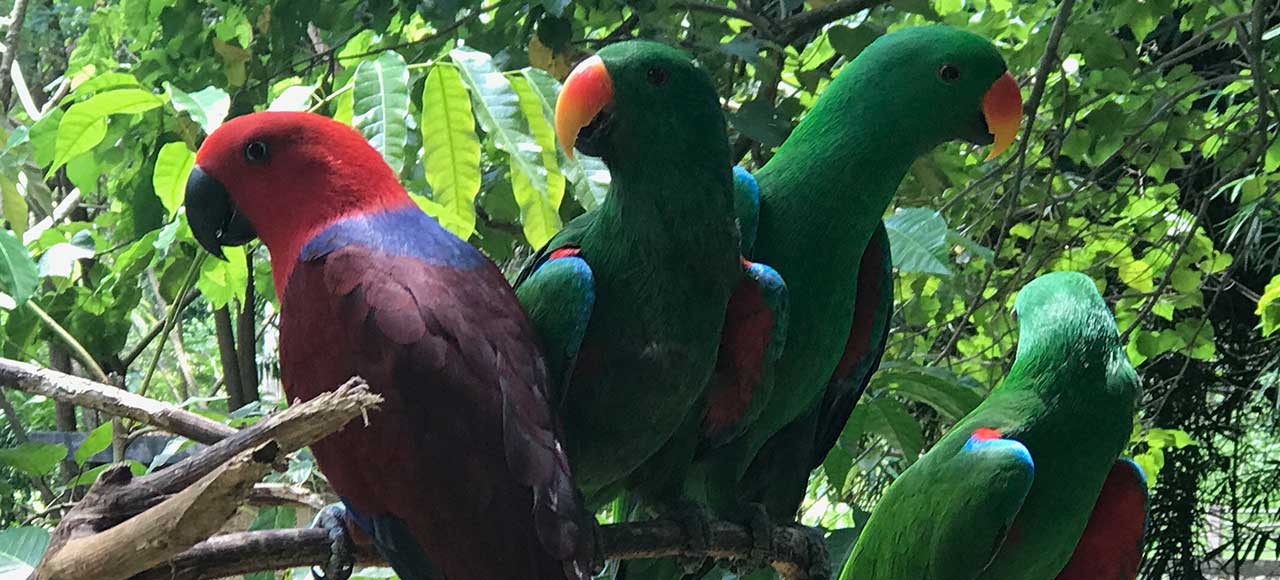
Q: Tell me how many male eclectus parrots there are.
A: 3